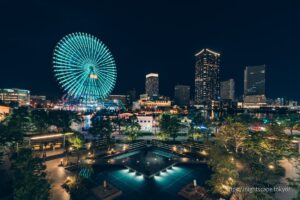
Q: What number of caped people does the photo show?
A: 0